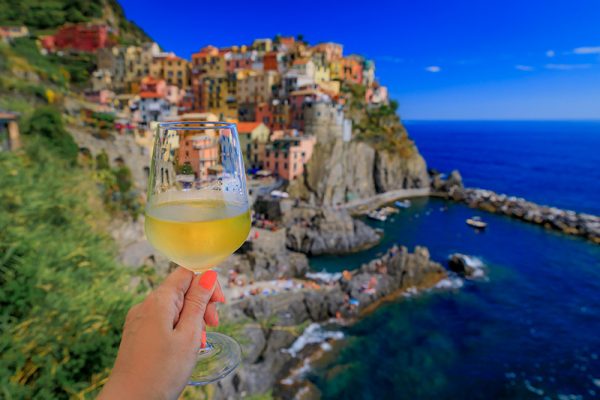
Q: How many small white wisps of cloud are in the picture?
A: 5